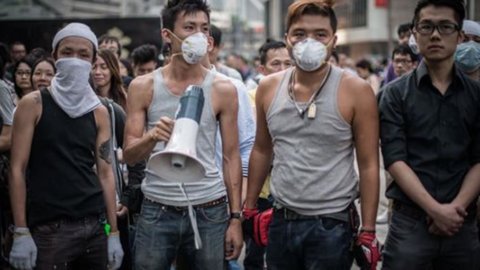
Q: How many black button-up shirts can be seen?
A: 1